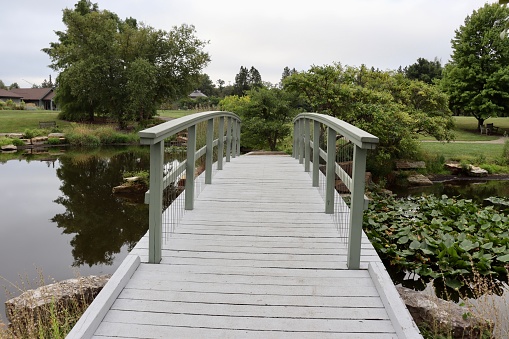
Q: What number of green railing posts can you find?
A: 14